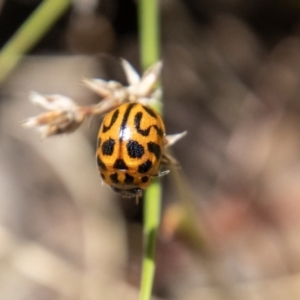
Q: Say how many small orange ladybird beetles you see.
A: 1